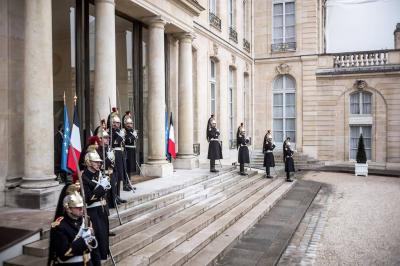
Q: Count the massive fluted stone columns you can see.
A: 4